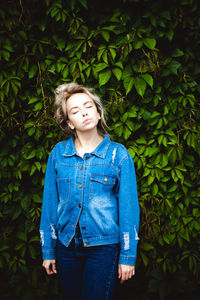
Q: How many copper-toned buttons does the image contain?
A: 7